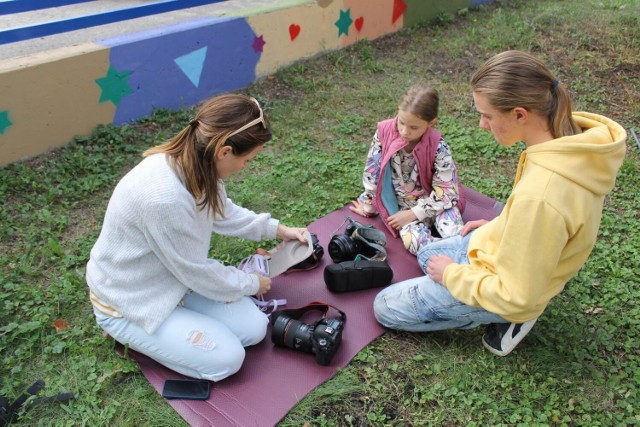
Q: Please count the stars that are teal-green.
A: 3